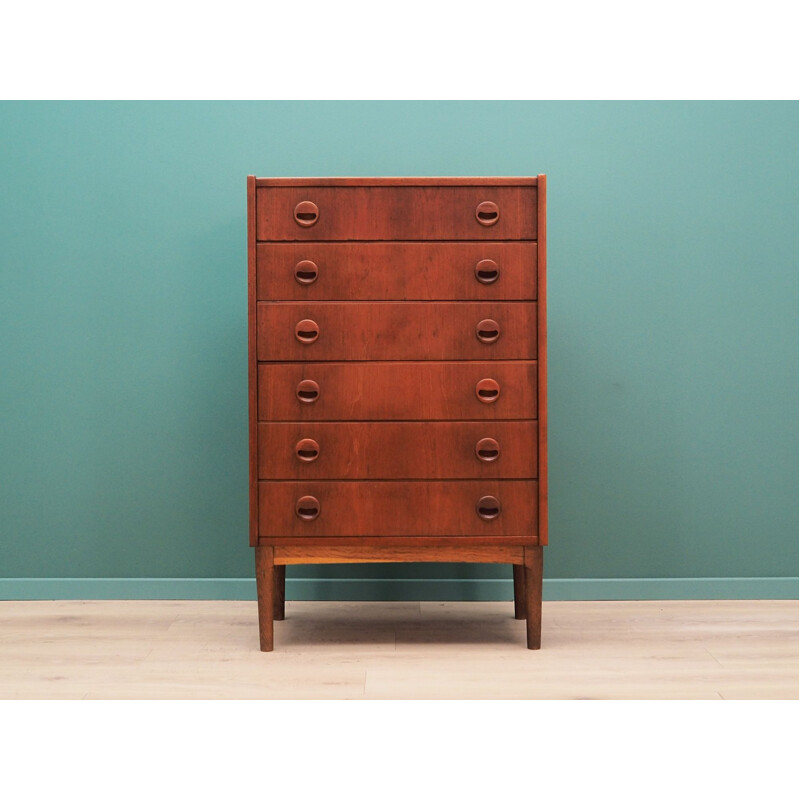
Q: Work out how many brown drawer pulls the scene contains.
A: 12